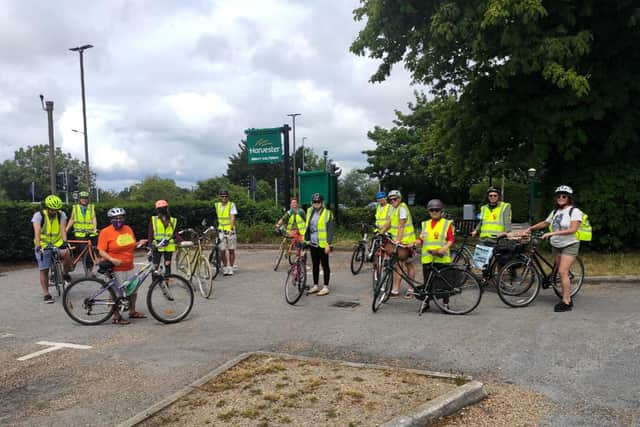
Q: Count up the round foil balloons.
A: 0